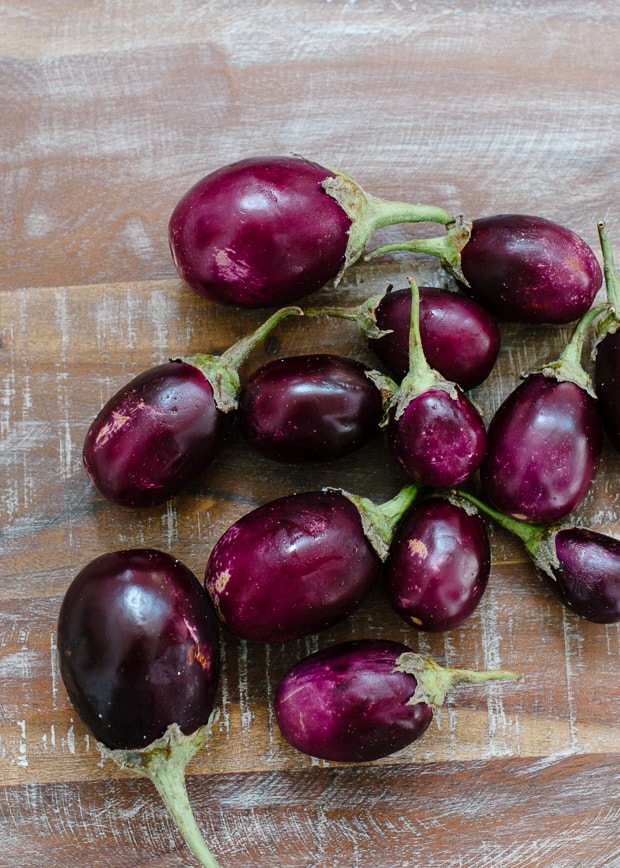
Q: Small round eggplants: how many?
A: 13